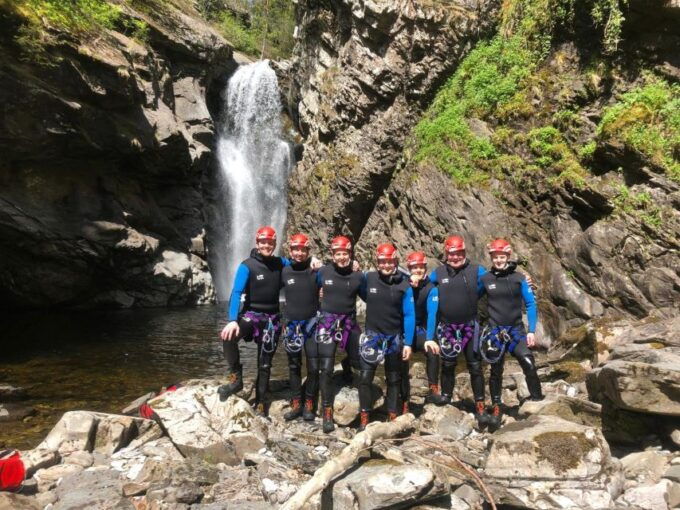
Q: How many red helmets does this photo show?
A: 7